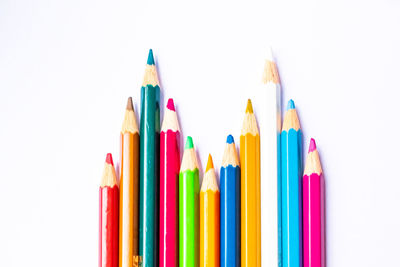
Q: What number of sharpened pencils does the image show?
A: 11